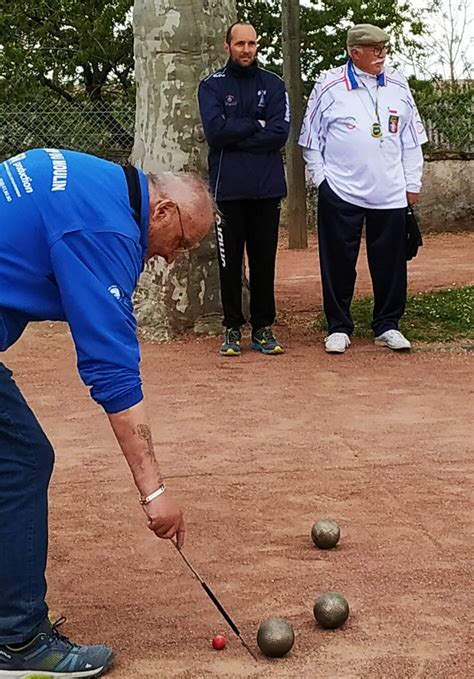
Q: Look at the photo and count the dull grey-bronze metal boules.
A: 3